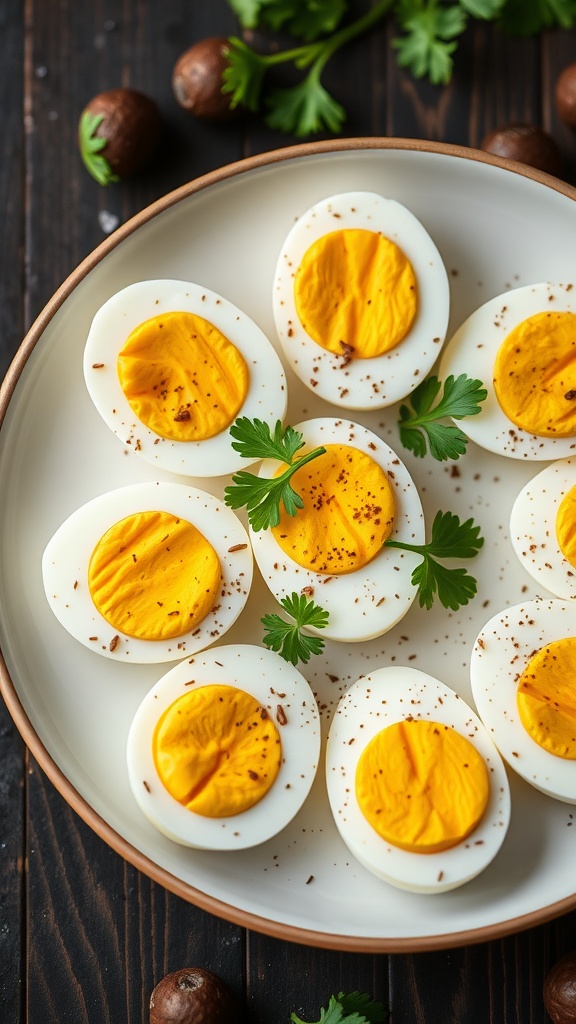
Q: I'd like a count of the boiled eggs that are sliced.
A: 9